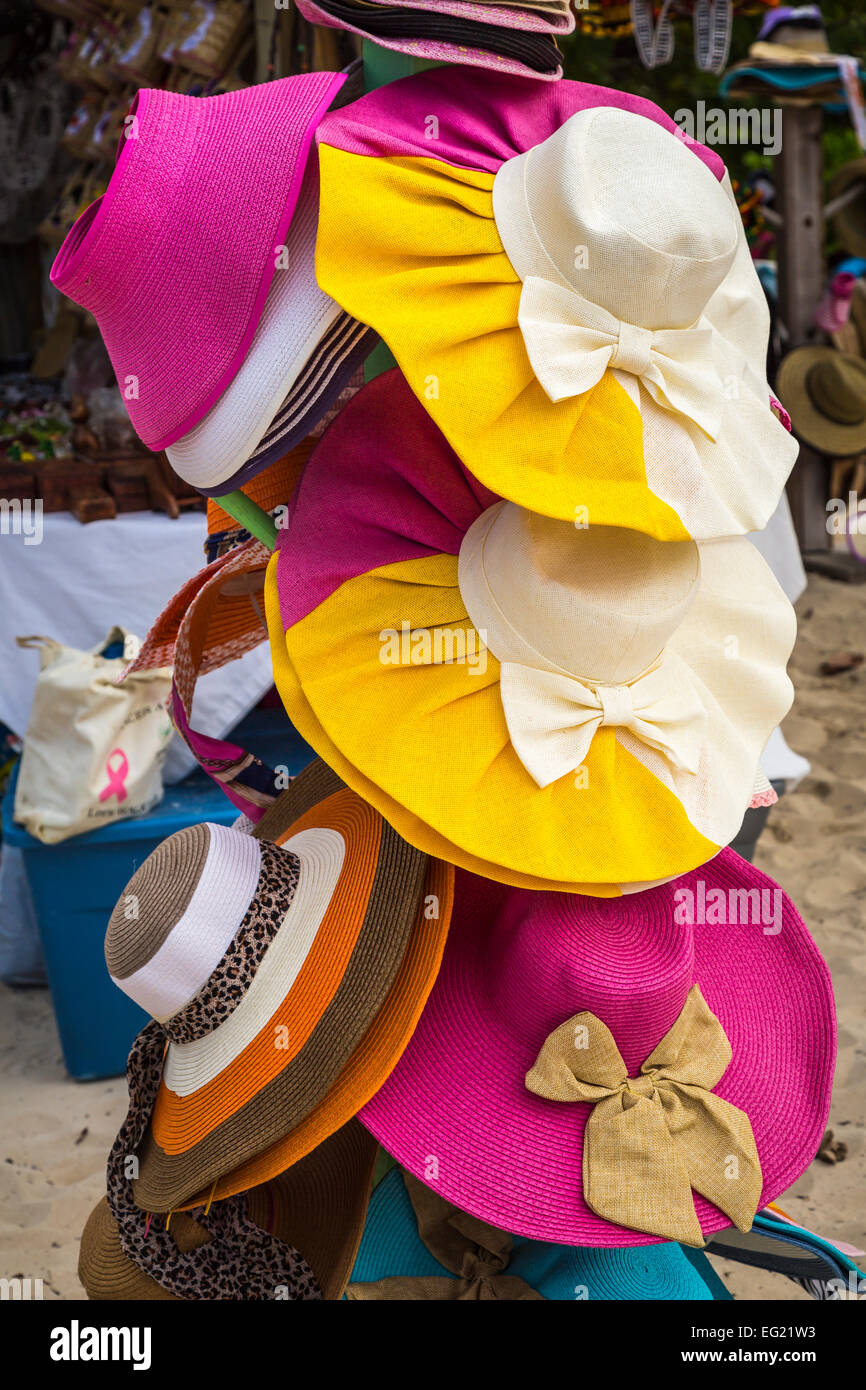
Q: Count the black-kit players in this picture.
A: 0